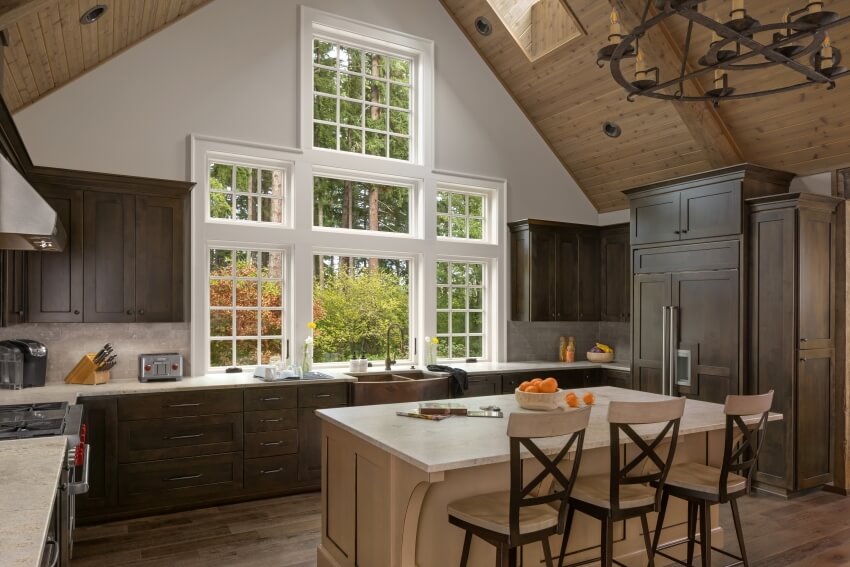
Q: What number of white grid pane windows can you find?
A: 5